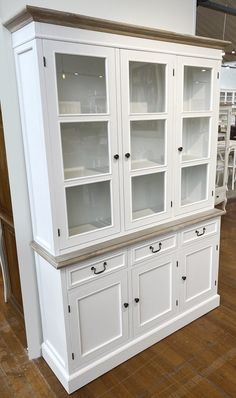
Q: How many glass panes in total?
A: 9